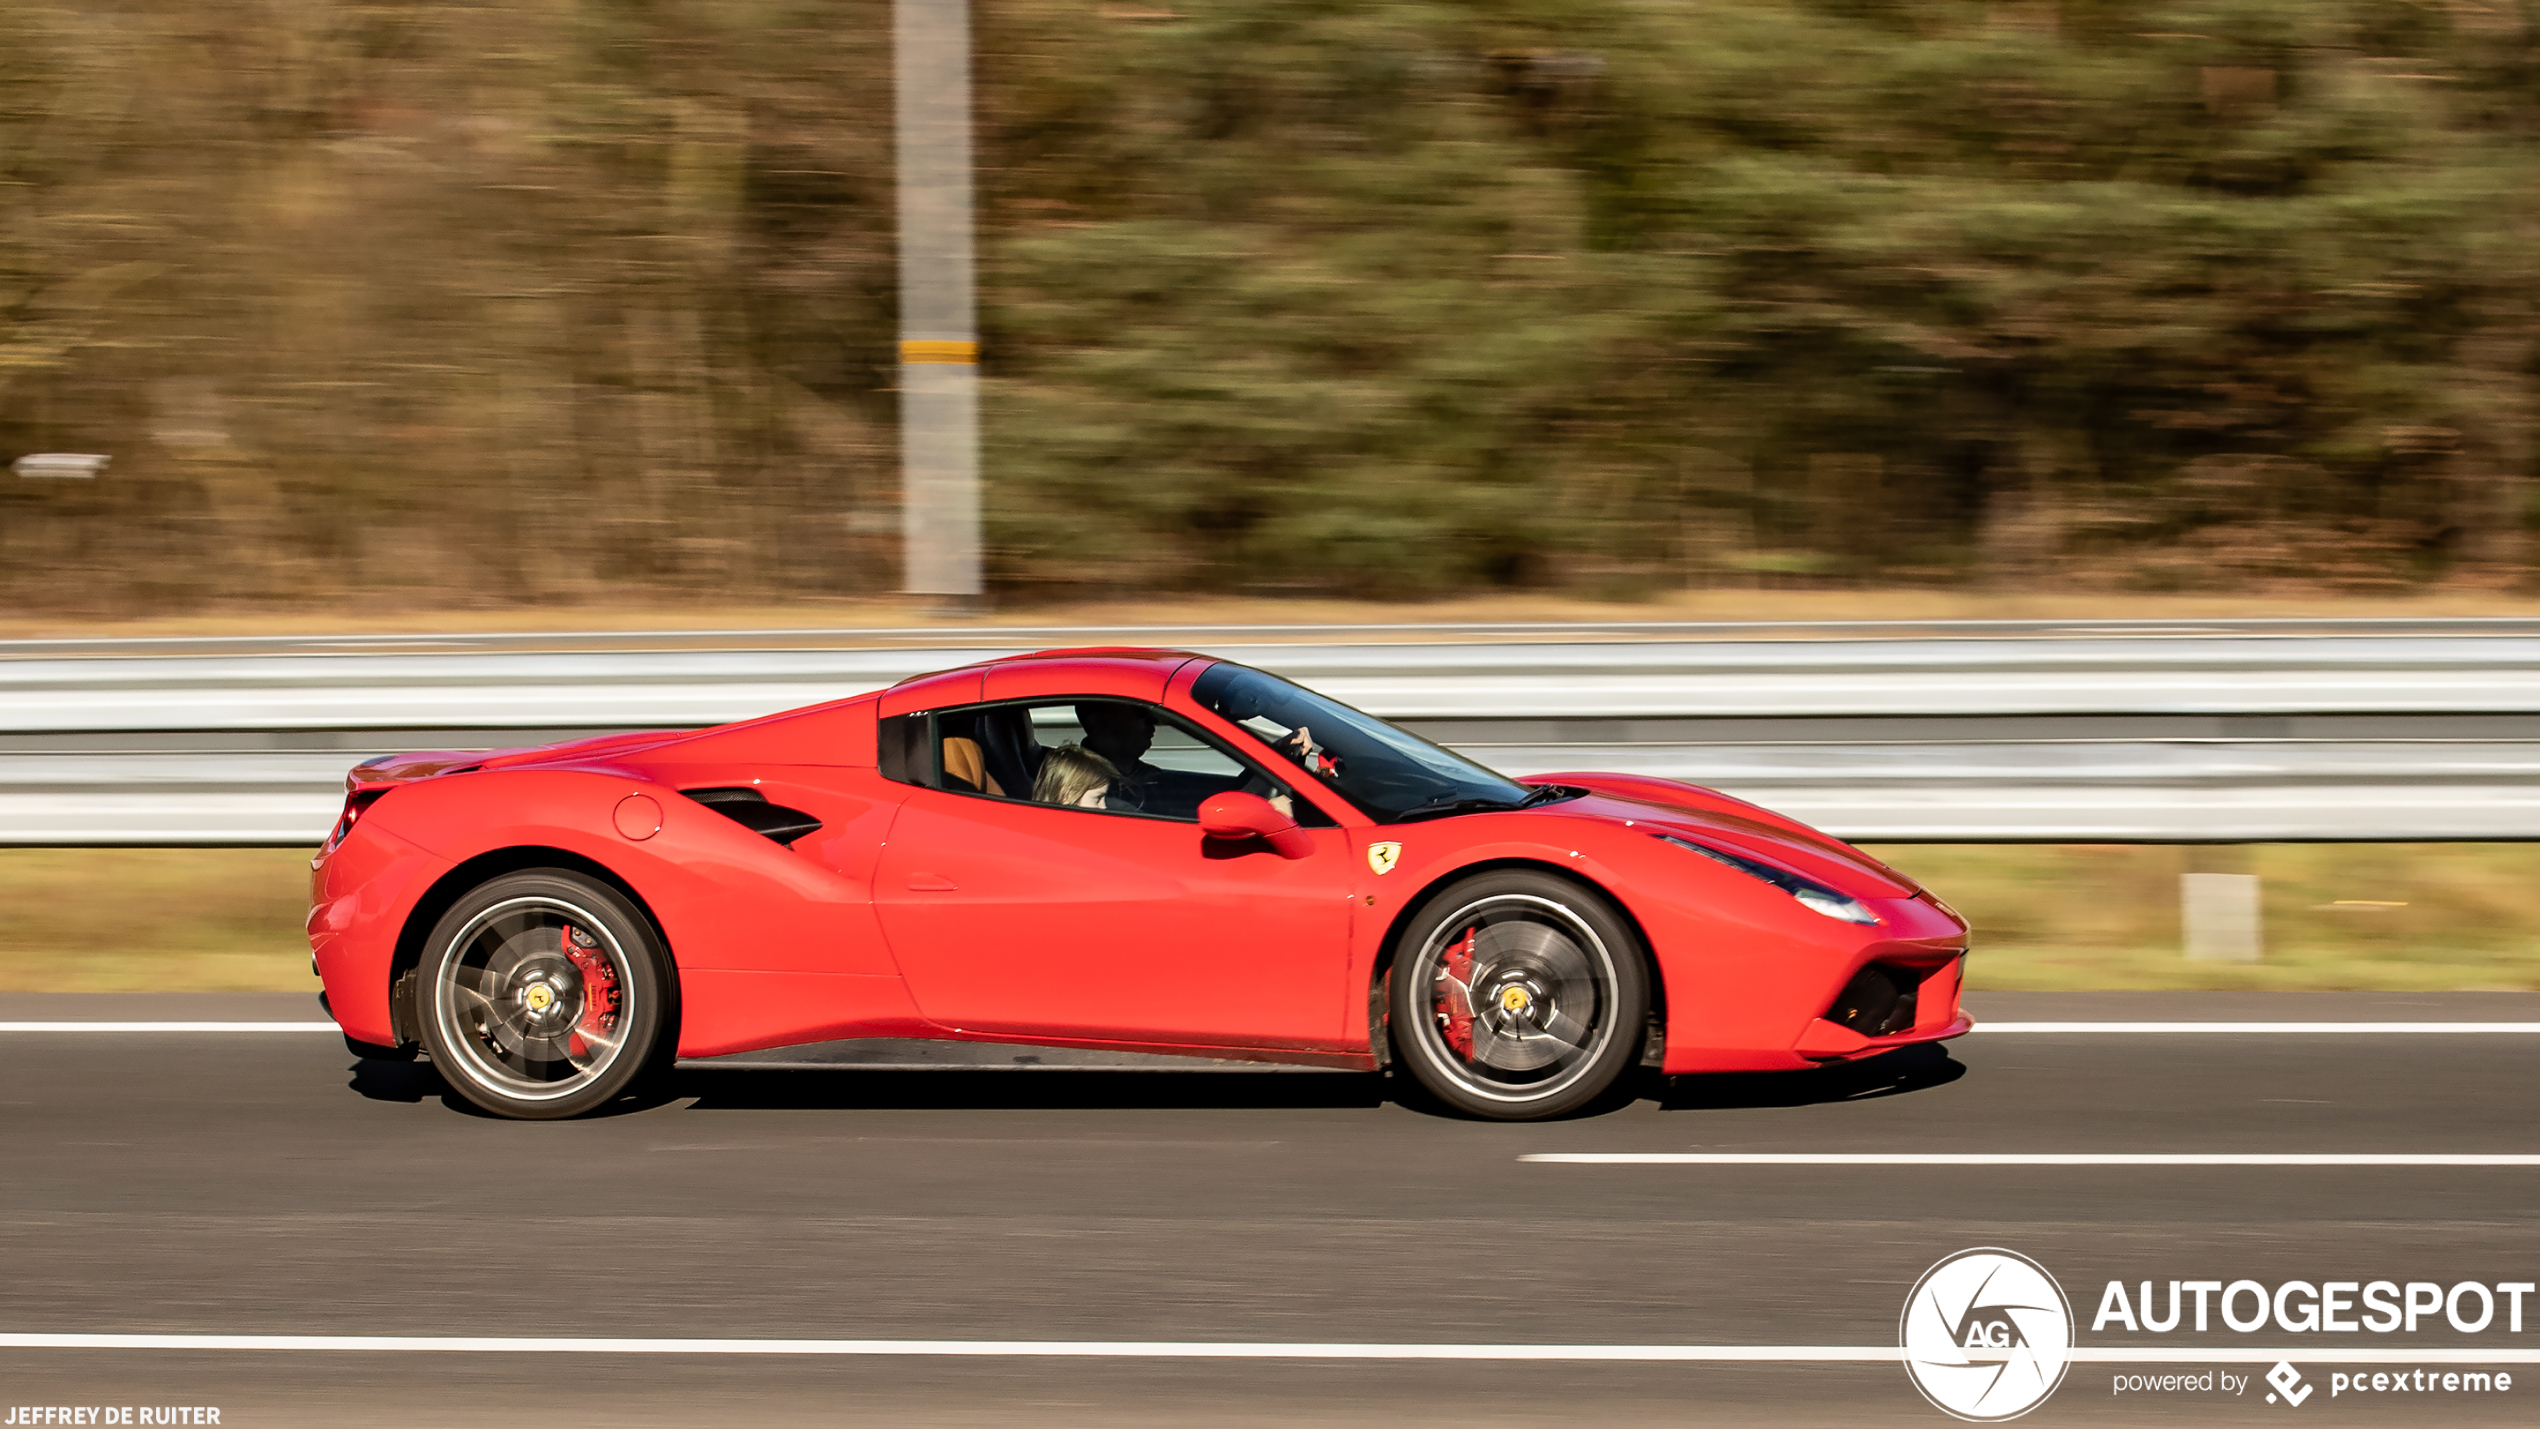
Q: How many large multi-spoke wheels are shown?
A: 2